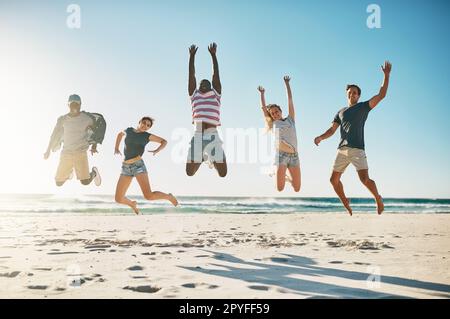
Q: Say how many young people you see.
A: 5